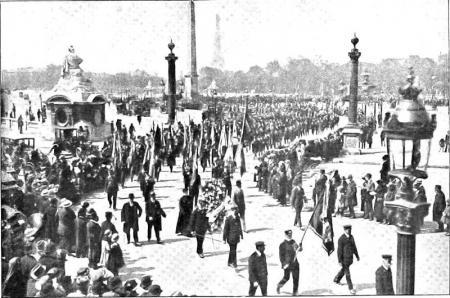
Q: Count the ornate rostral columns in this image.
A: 2